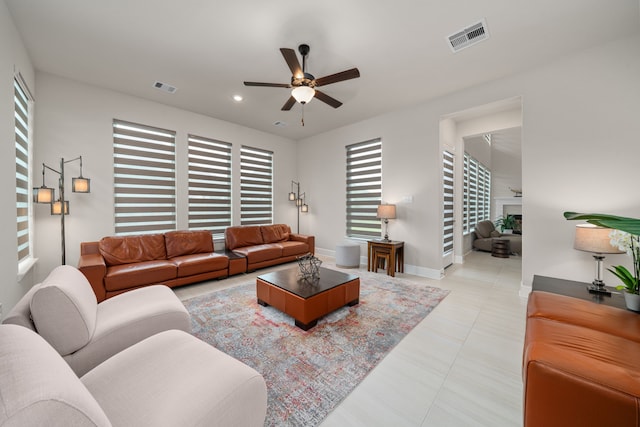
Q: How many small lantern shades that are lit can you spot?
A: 6